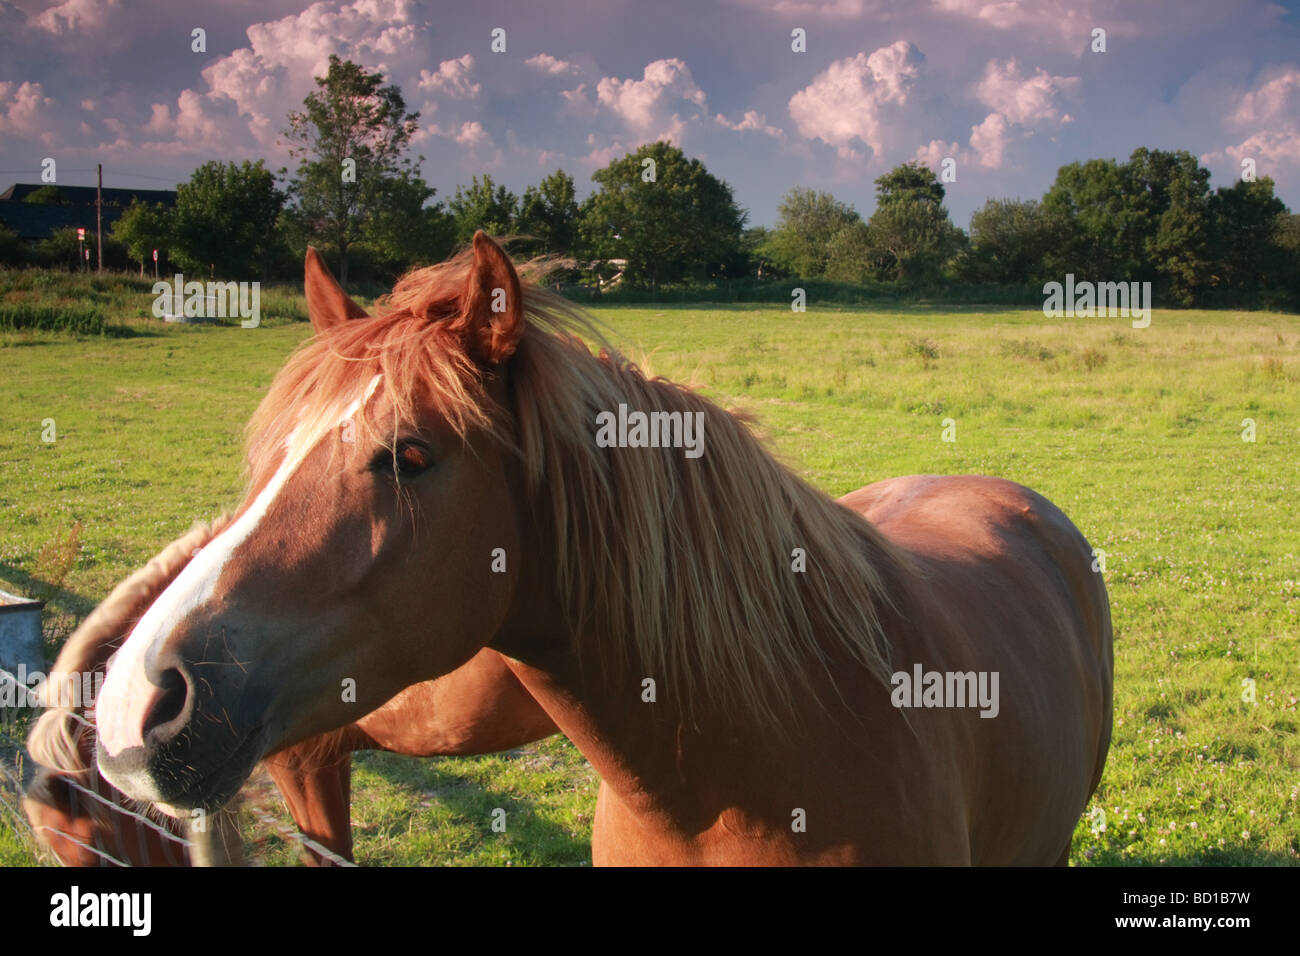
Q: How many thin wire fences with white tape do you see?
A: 1